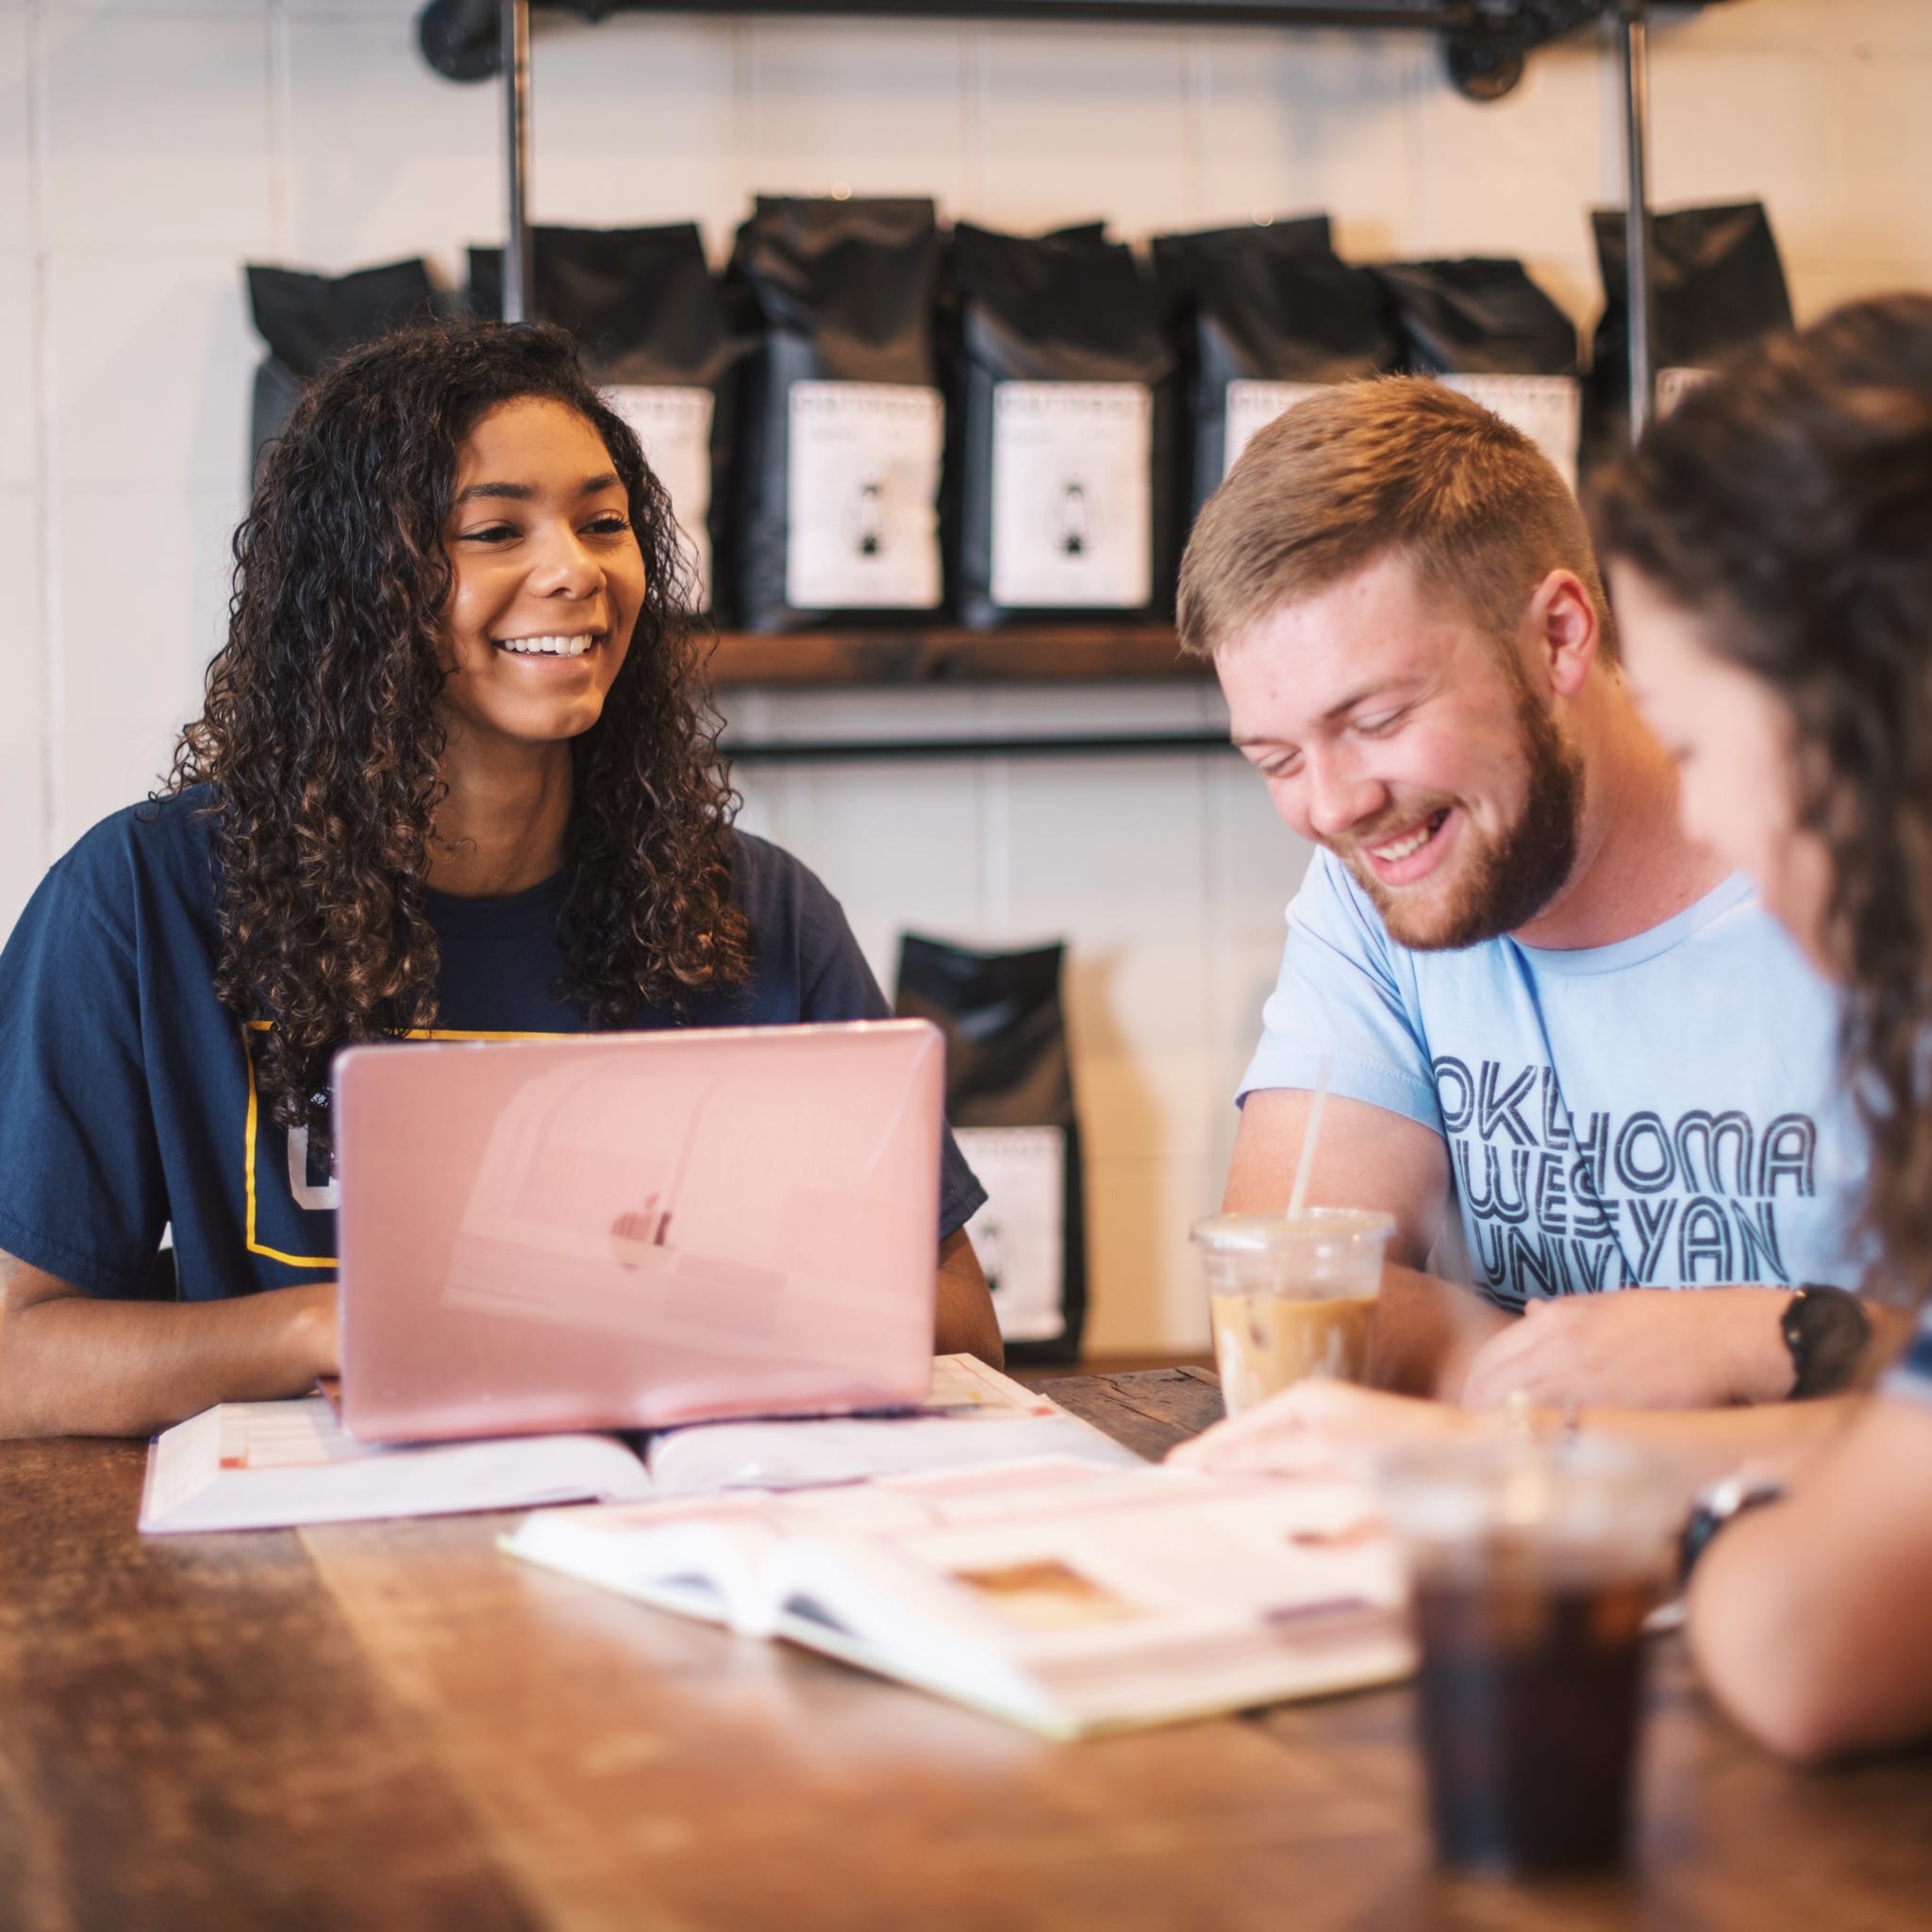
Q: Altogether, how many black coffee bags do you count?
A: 8